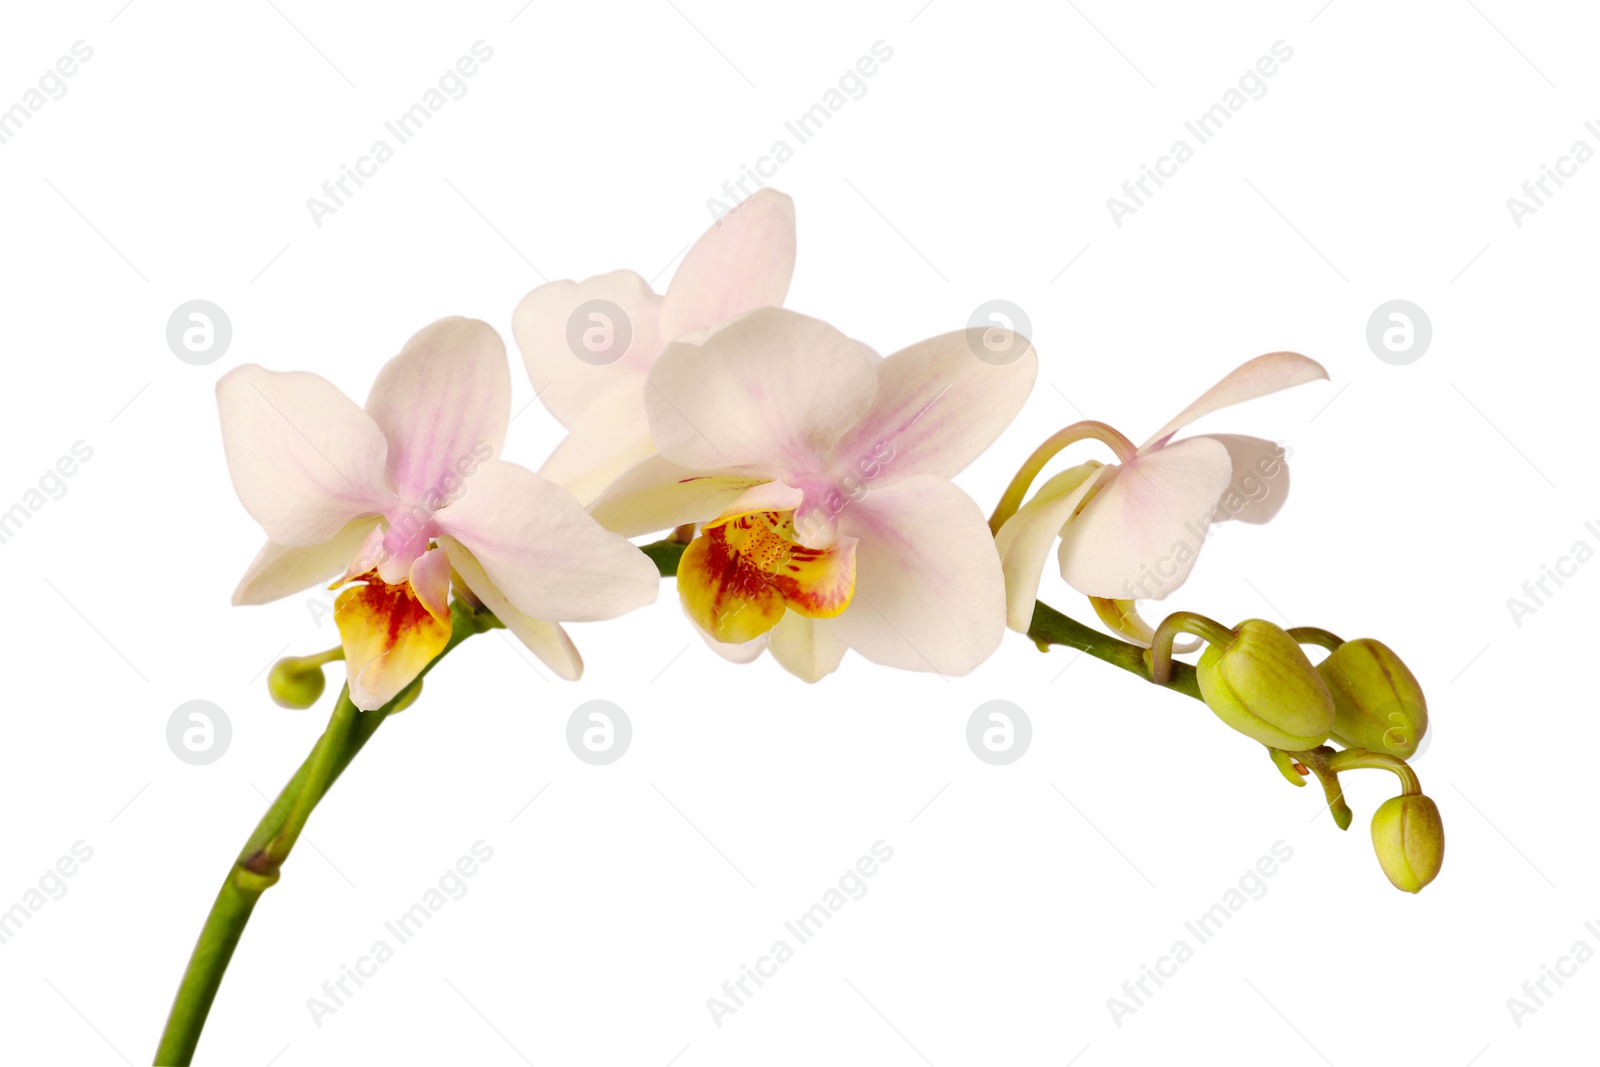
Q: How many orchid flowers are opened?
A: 4